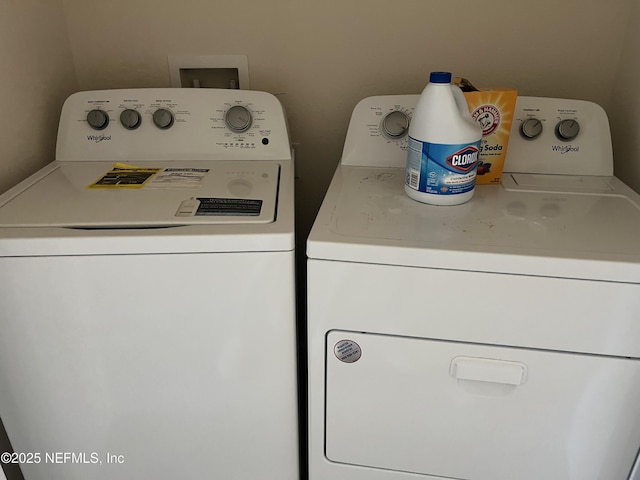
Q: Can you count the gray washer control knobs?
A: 4